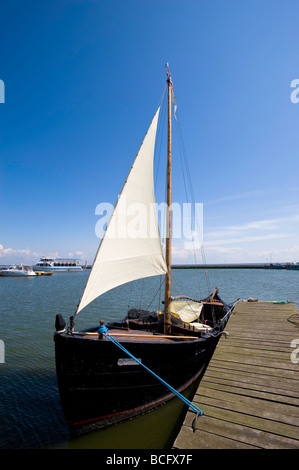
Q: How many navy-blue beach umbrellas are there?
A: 0